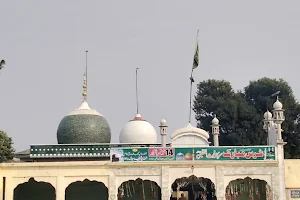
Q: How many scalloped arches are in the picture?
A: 5